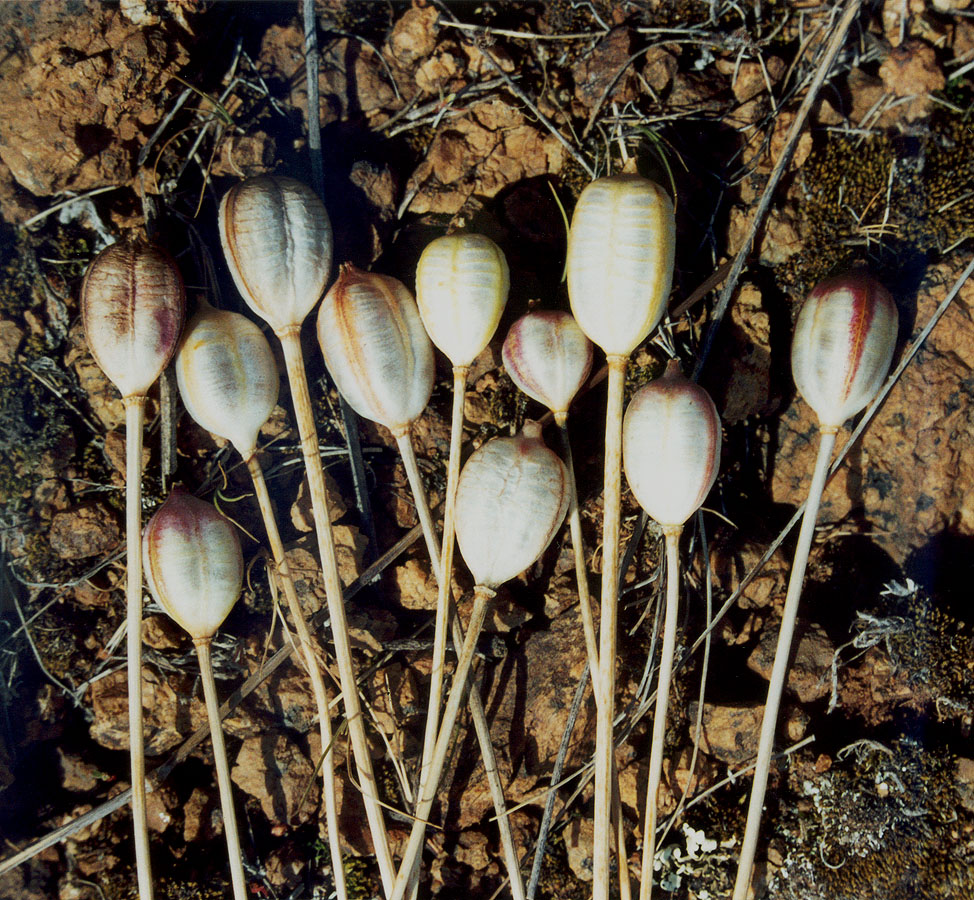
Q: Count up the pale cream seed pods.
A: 11